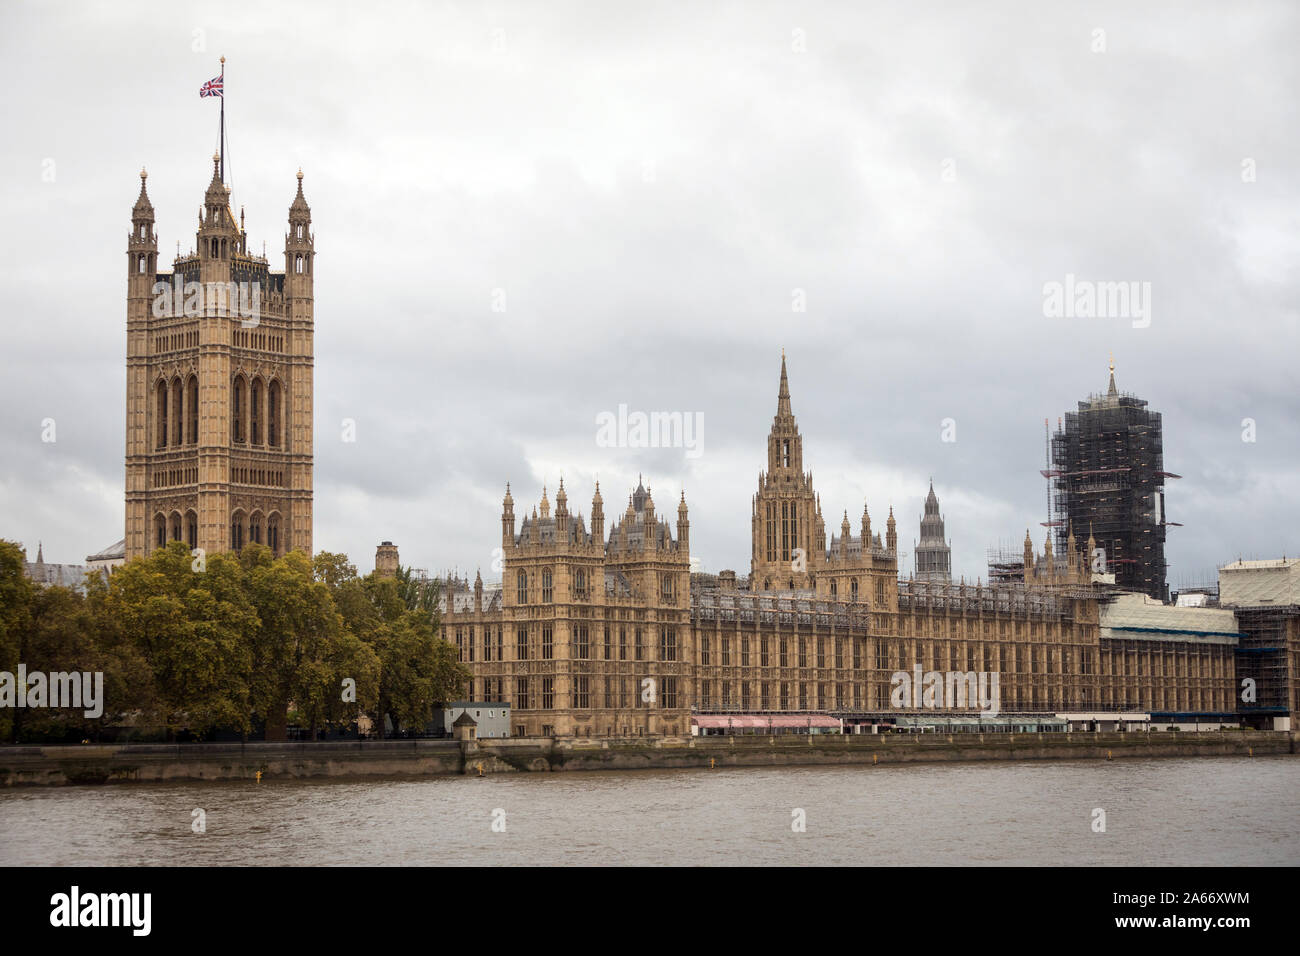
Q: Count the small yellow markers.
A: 6